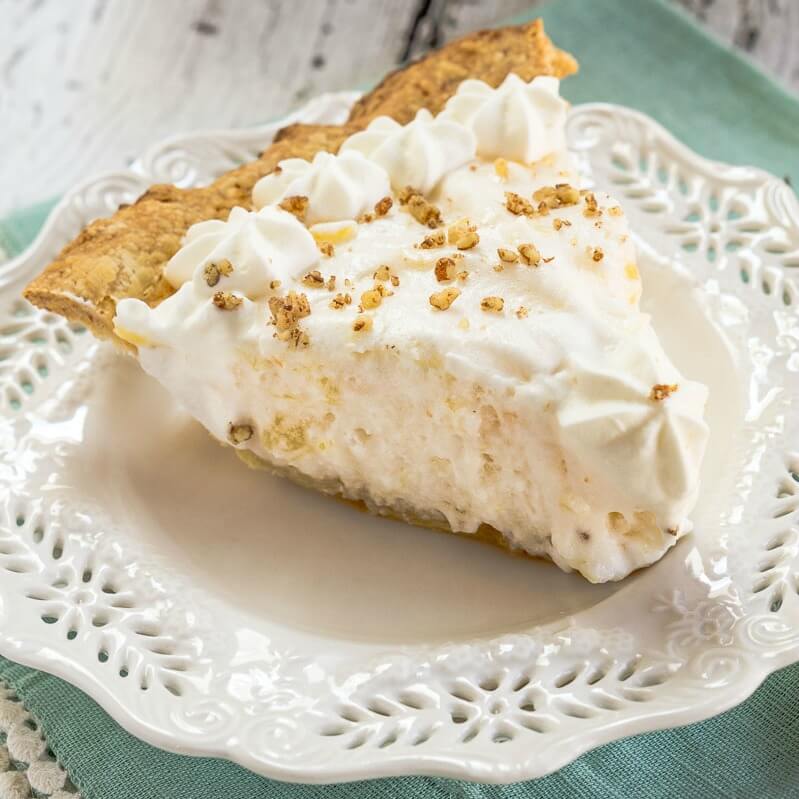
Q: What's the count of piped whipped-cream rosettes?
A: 5